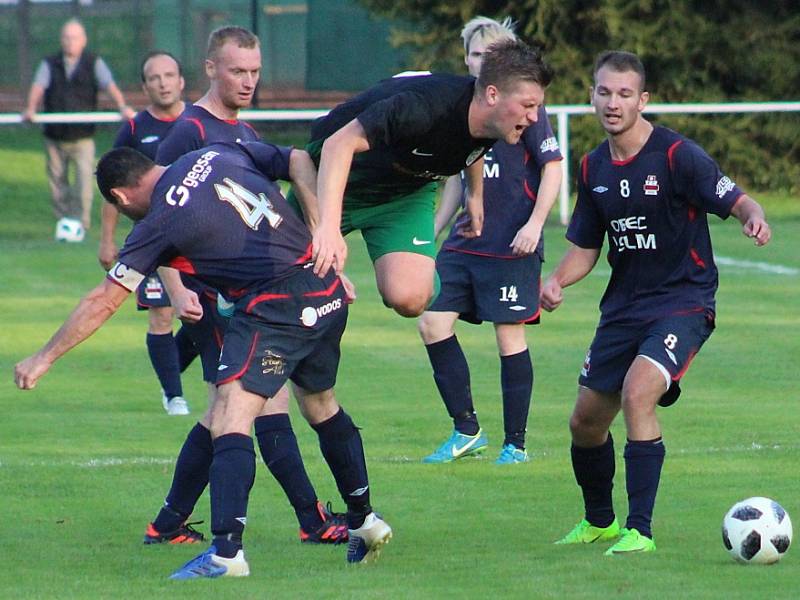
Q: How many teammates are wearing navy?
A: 5